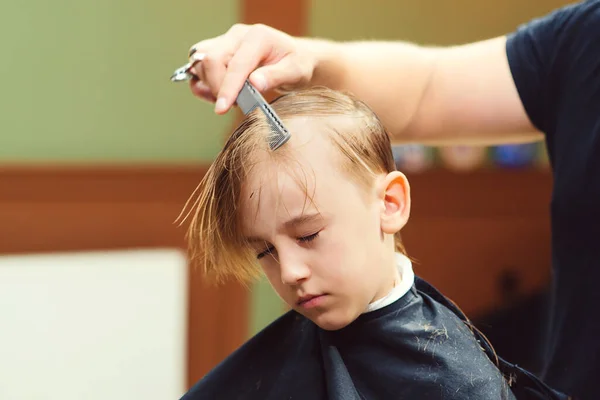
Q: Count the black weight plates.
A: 0